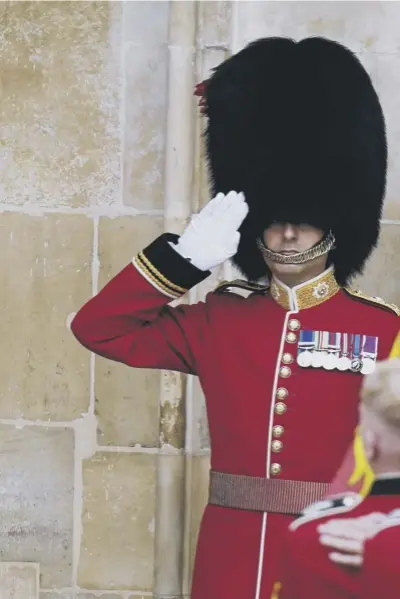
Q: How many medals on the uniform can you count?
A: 6